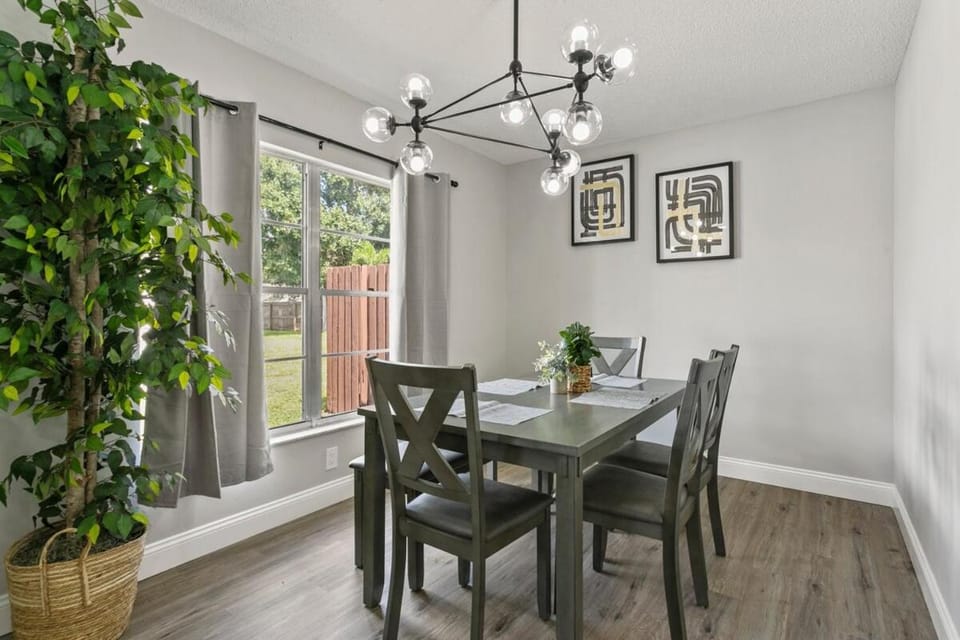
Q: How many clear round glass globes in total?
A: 10